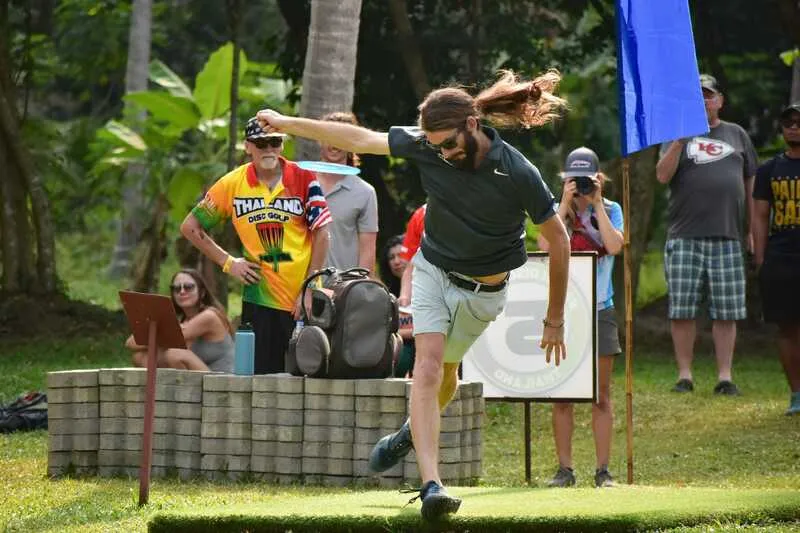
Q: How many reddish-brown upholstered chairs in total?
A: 0